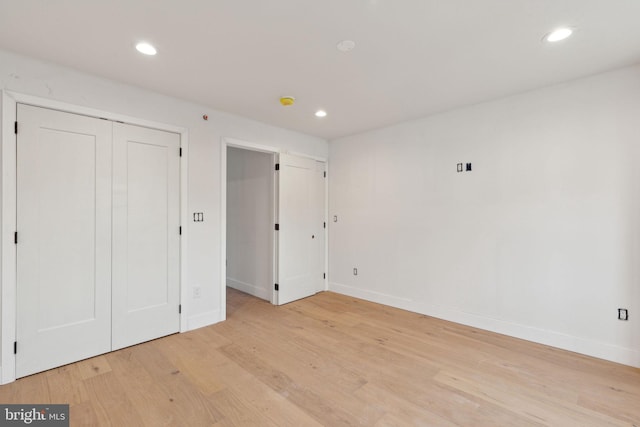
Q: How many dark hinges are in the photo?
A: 12